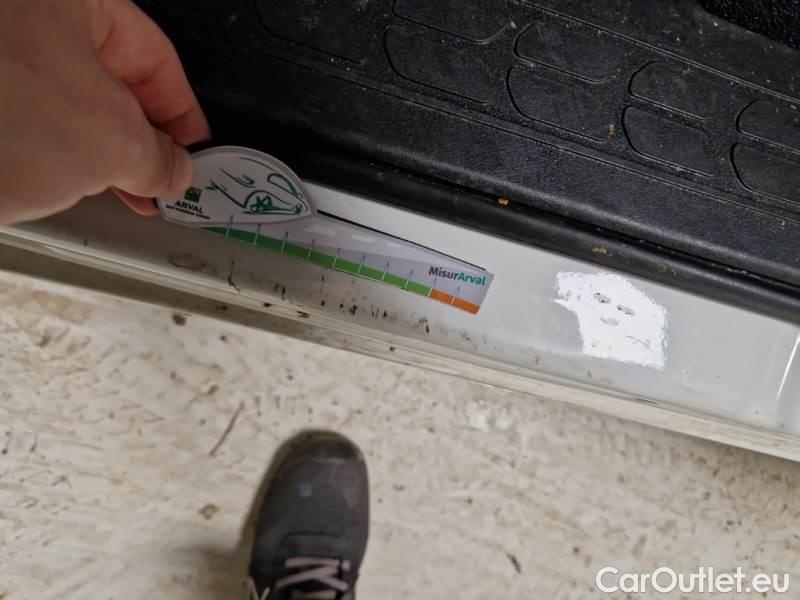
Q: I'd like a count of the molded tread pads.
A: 9